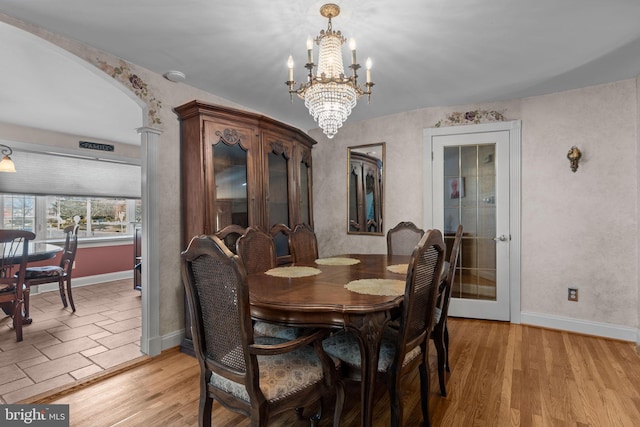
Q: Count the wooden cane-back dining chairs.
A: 6